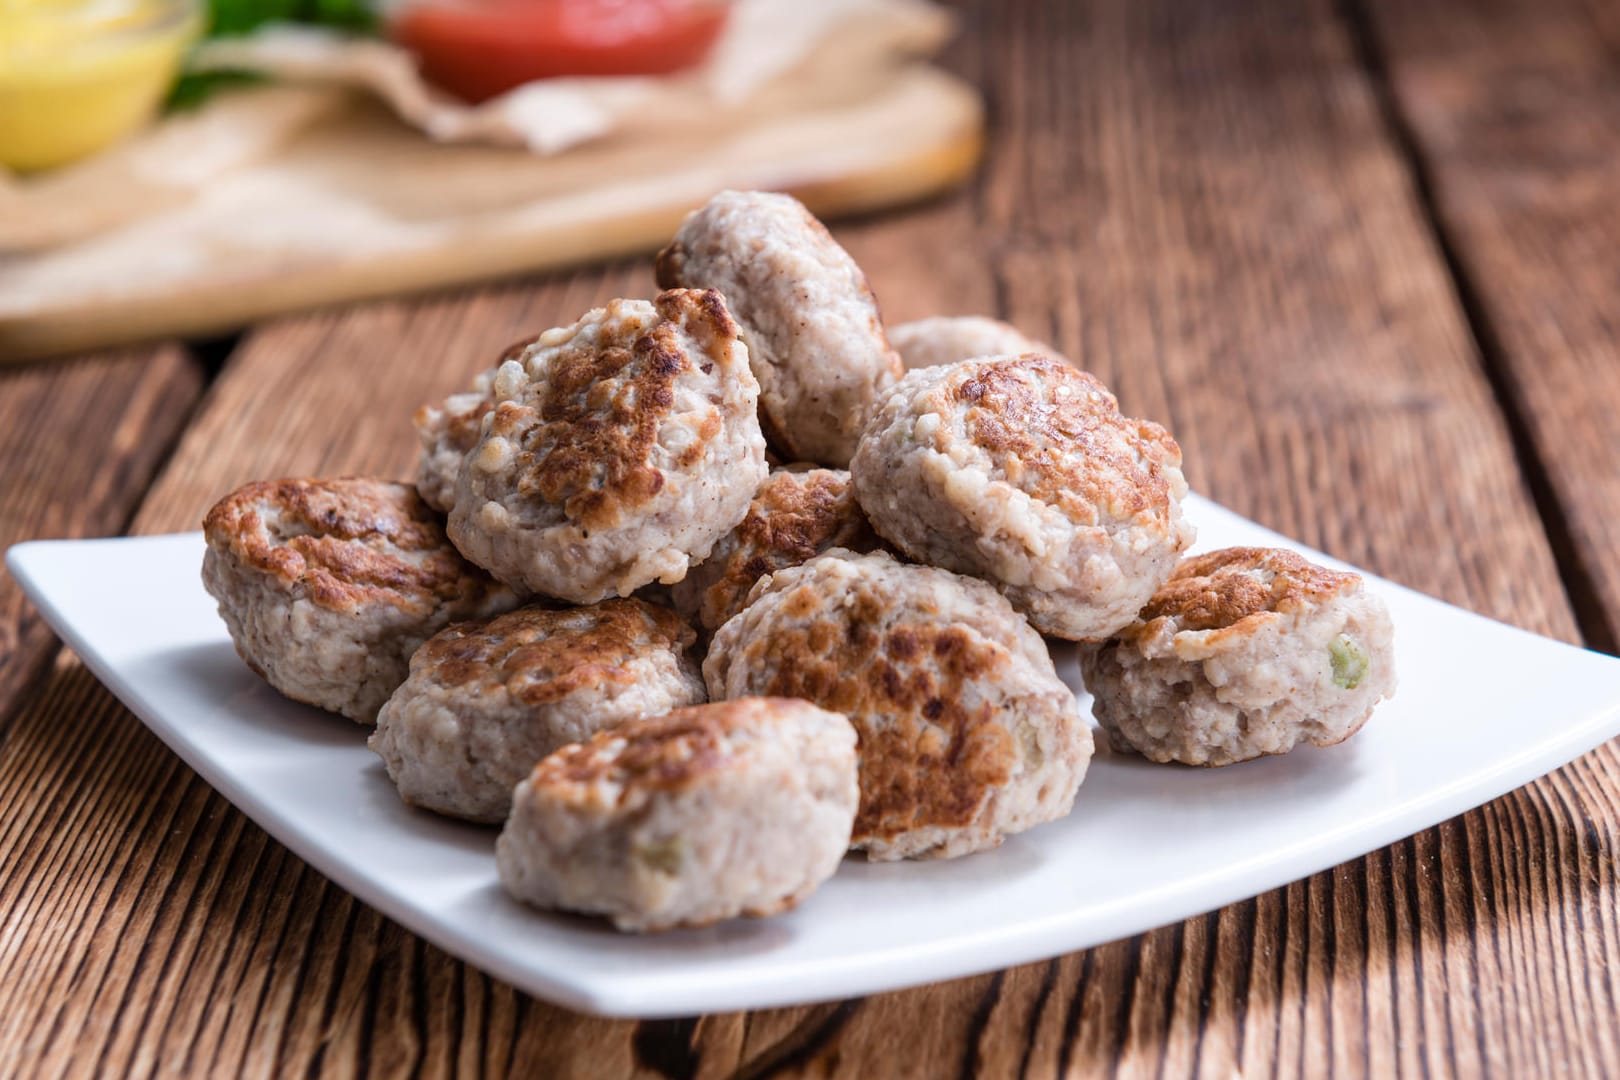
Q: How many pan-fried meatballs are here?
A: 11